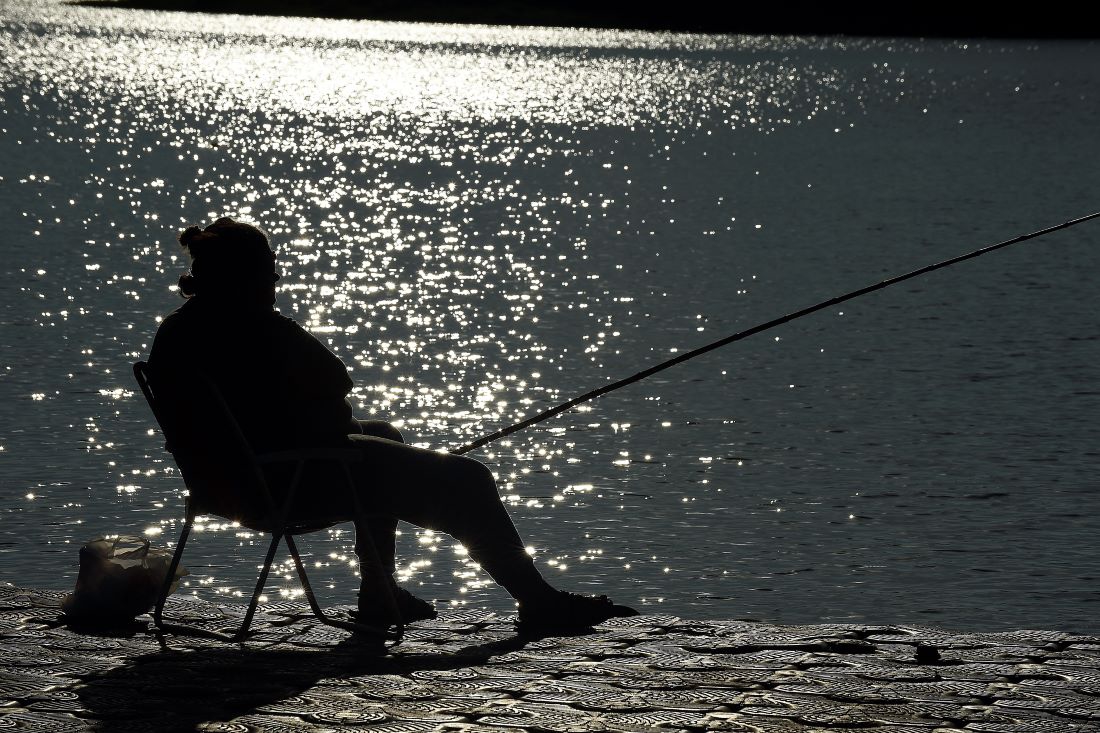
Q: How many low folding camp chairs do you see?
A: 1